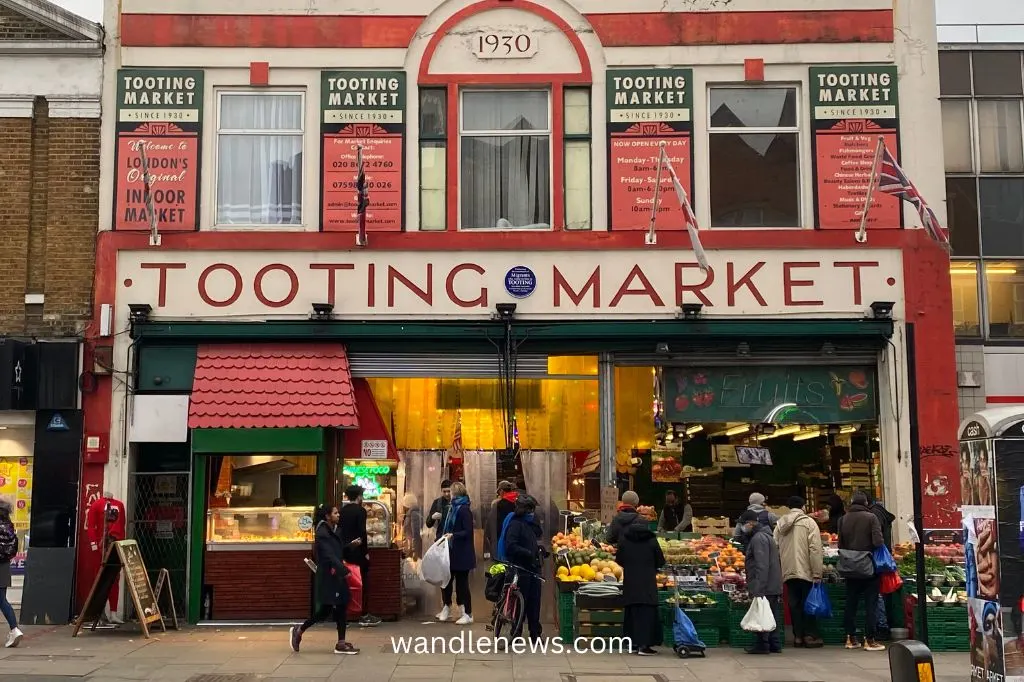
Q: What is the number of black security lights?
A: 5